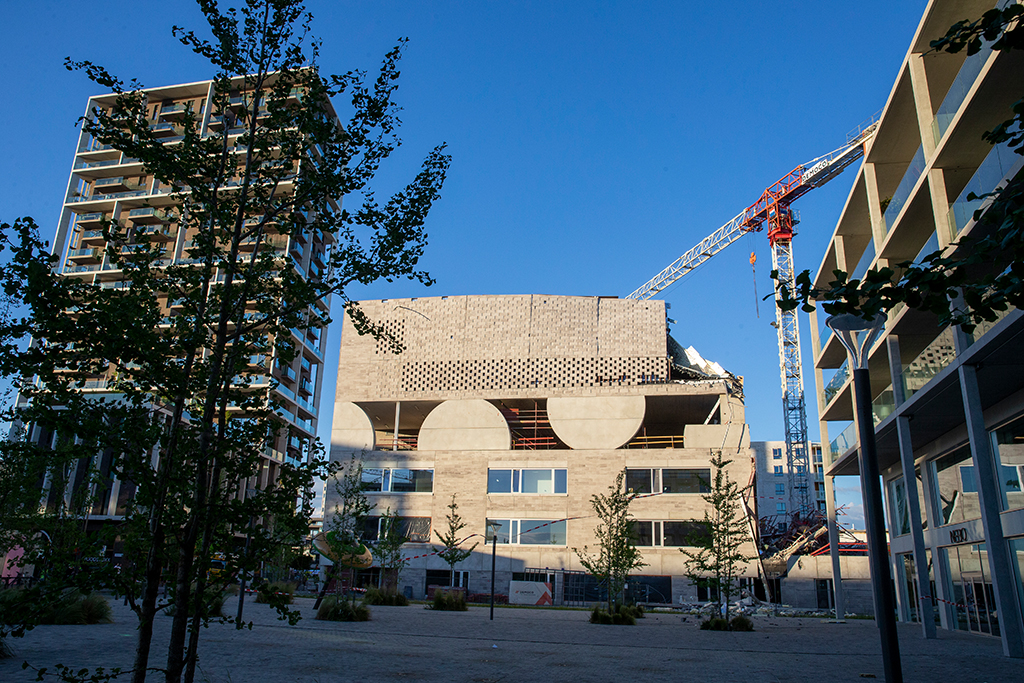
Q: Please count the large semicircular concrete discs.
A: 3